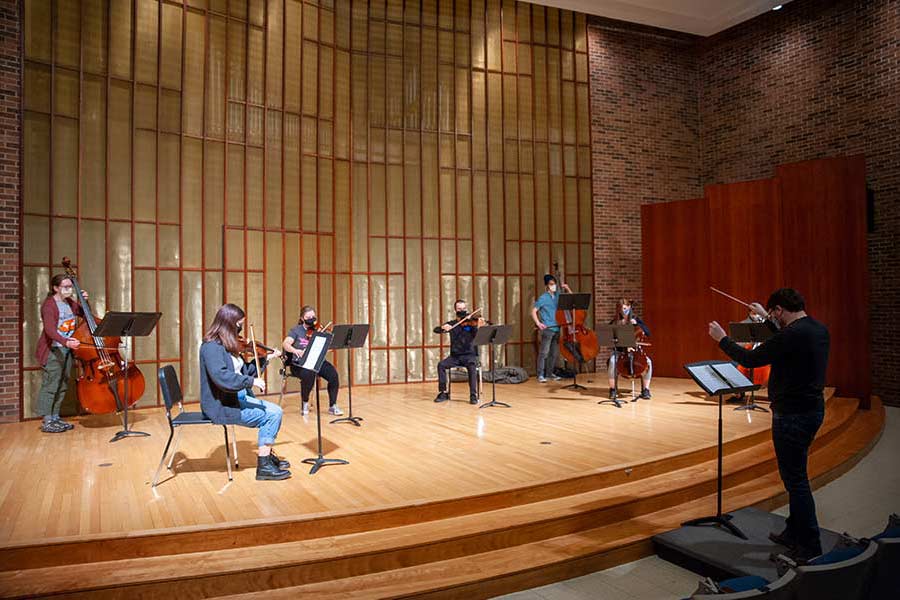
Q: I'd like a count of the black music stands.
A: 8